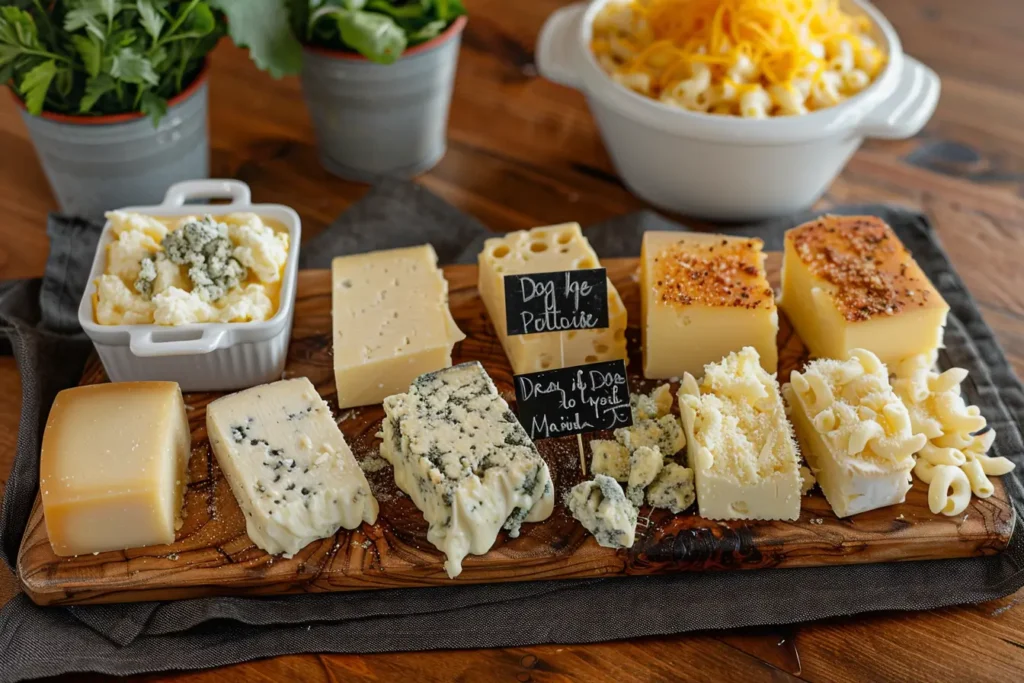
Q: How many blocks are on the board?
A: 9